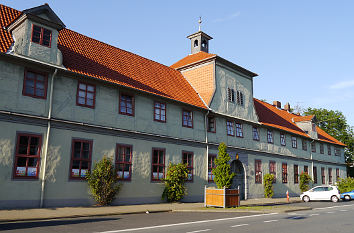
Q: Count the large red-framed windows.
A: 15